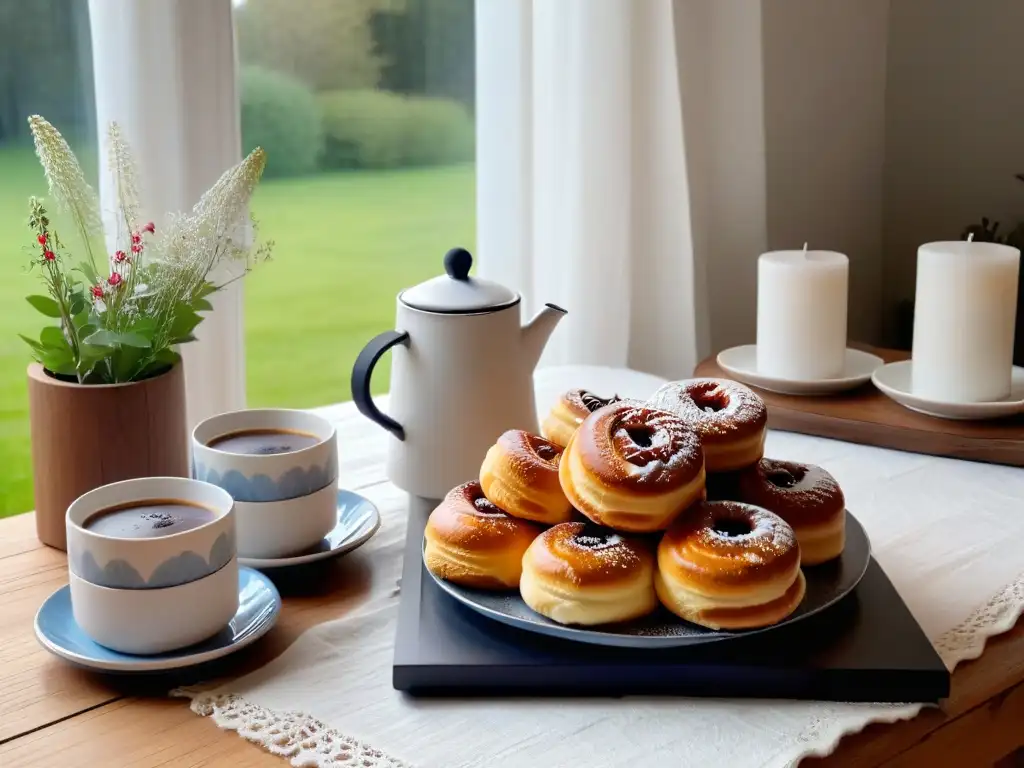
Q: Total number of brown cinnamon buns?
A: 8